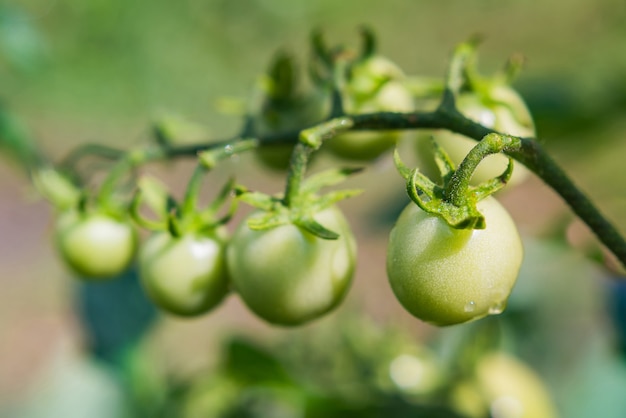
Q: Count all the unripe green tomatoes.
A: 7